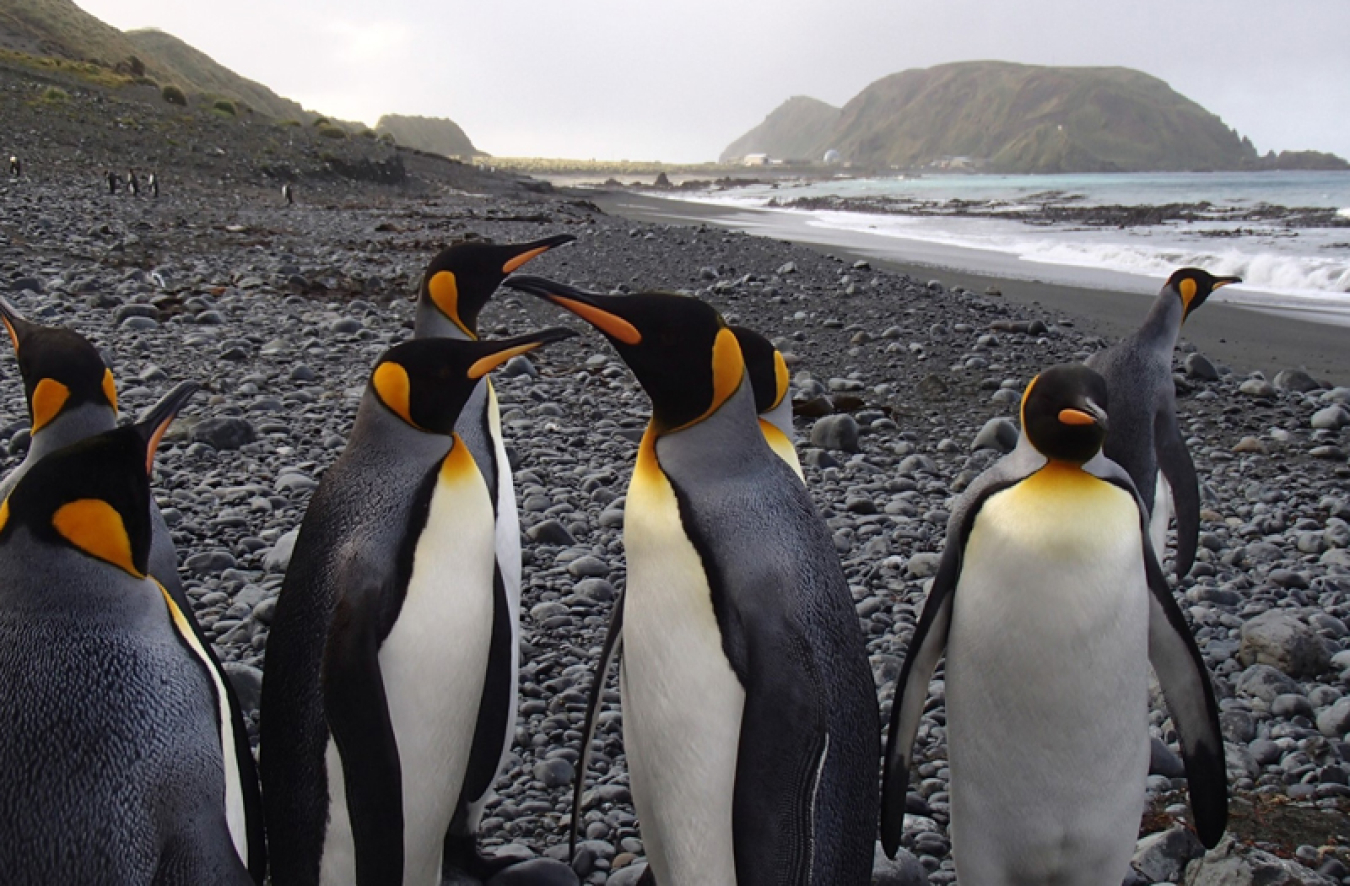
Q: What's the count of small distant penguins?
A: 5